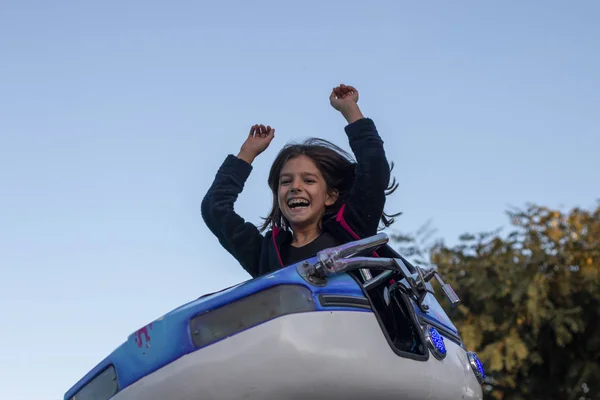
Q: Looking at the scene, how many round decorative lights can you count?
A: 2